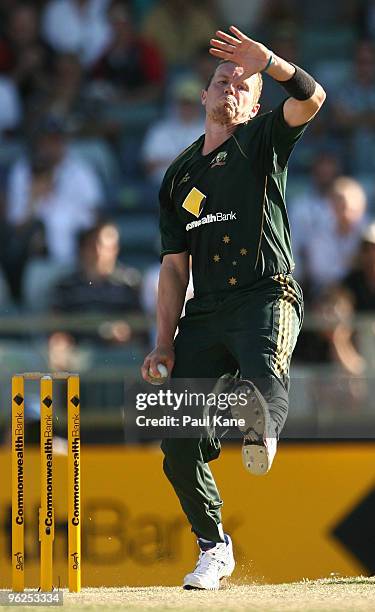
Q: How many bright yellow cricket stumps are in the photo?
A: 3